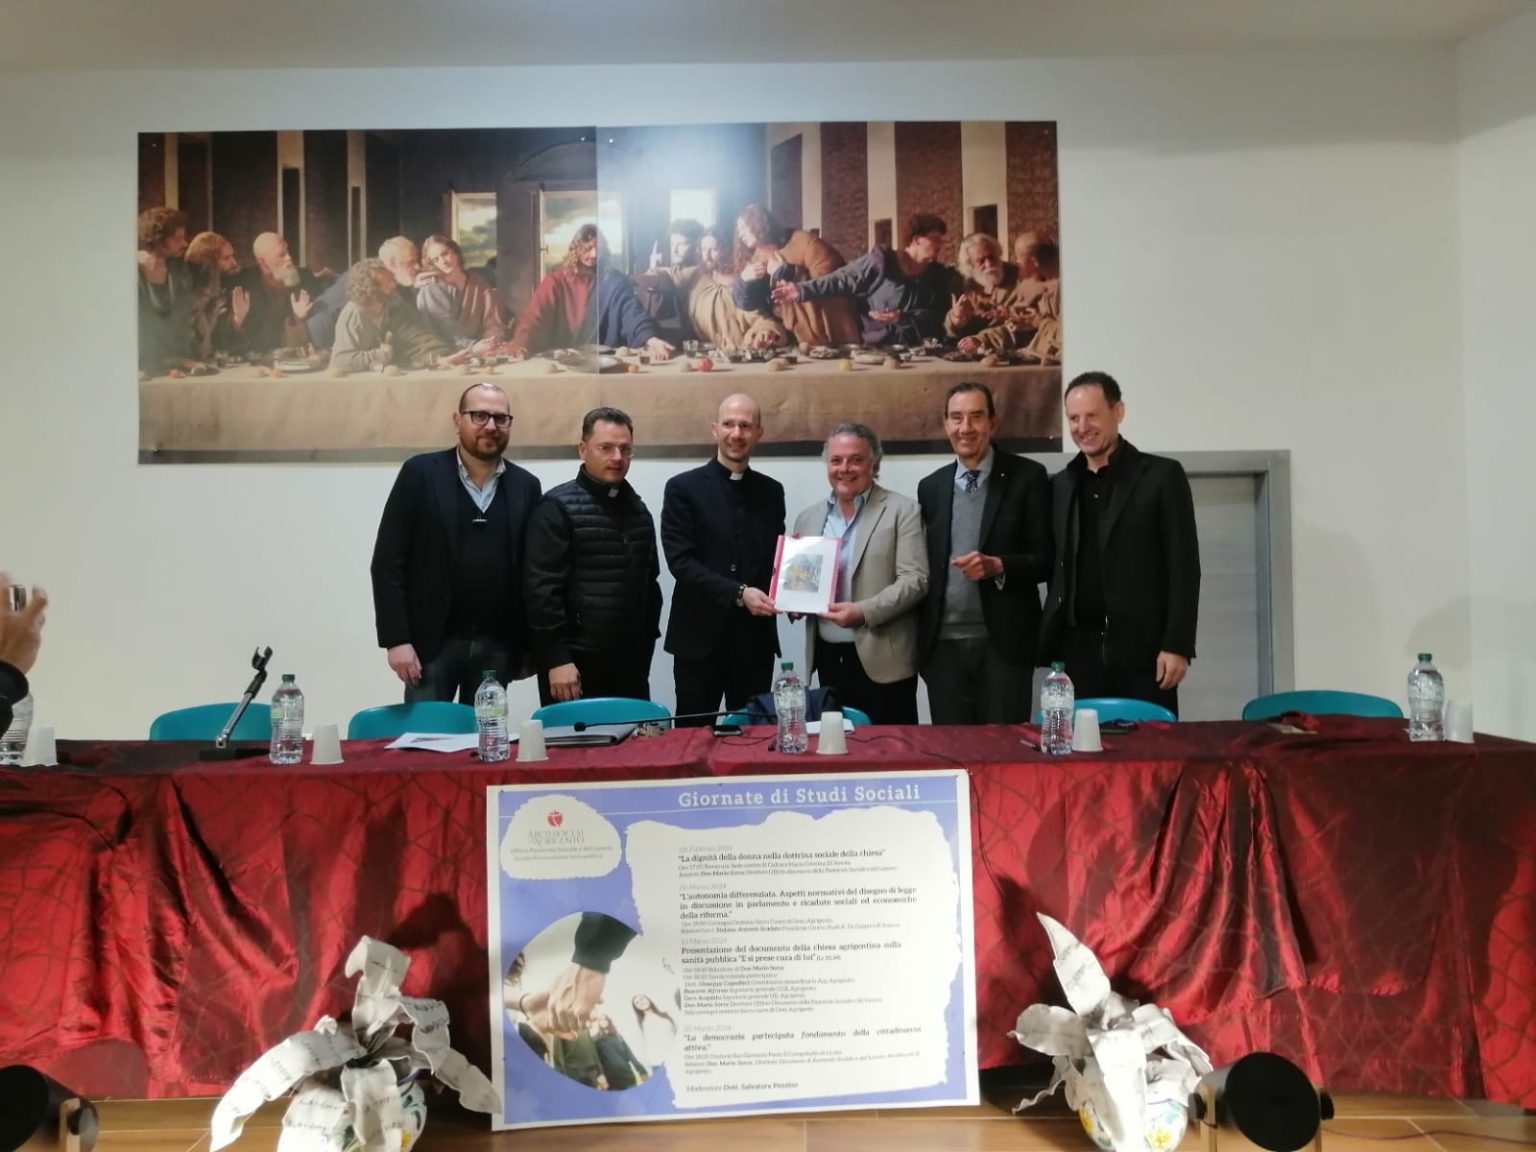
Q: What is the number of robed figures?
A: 13